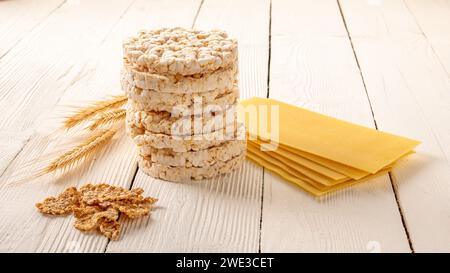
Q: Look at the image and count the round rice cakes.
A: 7